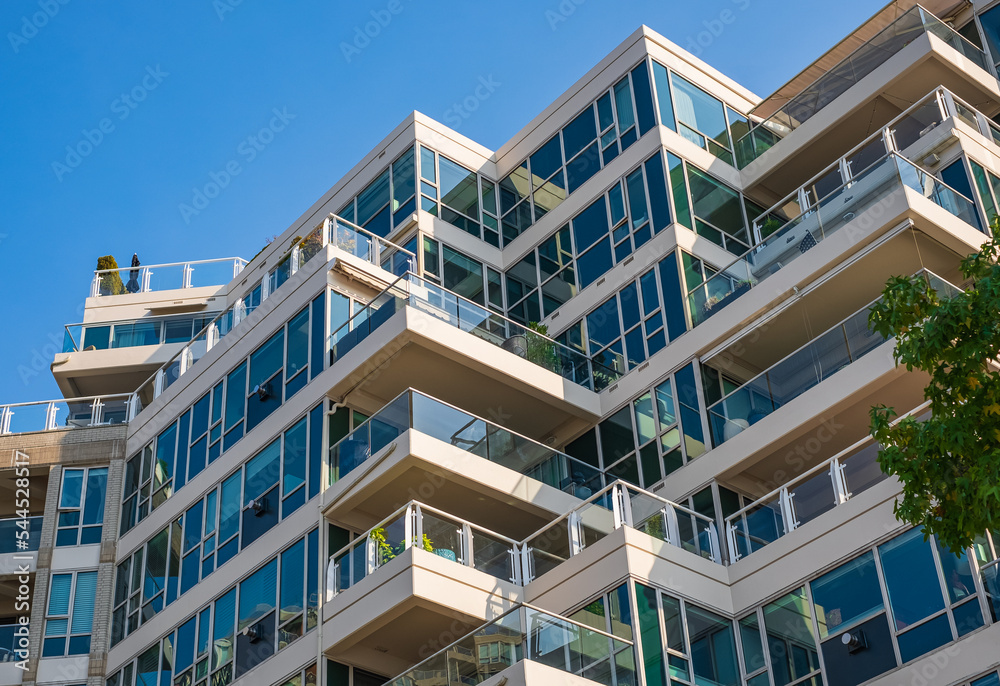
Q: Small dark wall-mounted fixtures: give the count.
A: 4